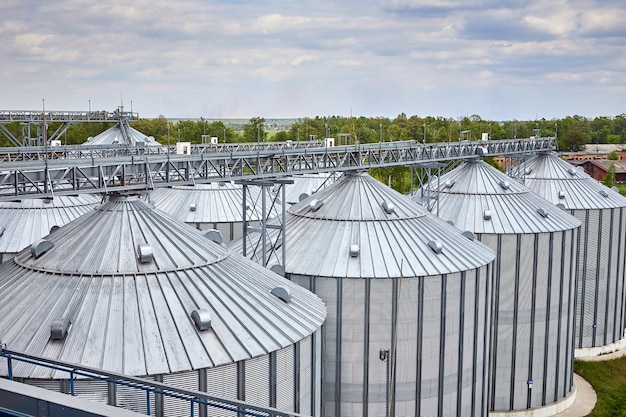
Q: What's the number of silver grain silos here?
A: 8